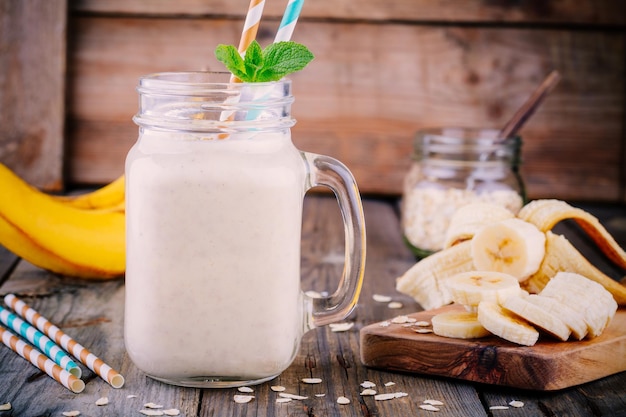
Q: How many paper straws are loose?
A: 3